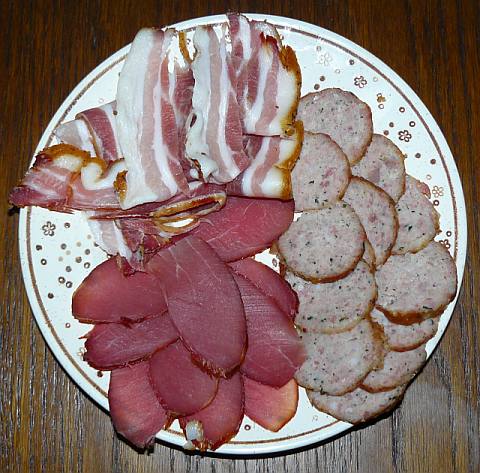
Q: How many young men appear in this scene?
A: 0